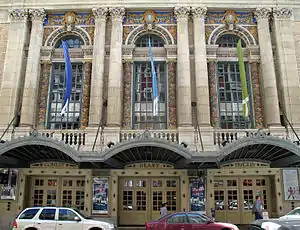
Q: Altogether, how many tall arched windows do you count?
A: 3